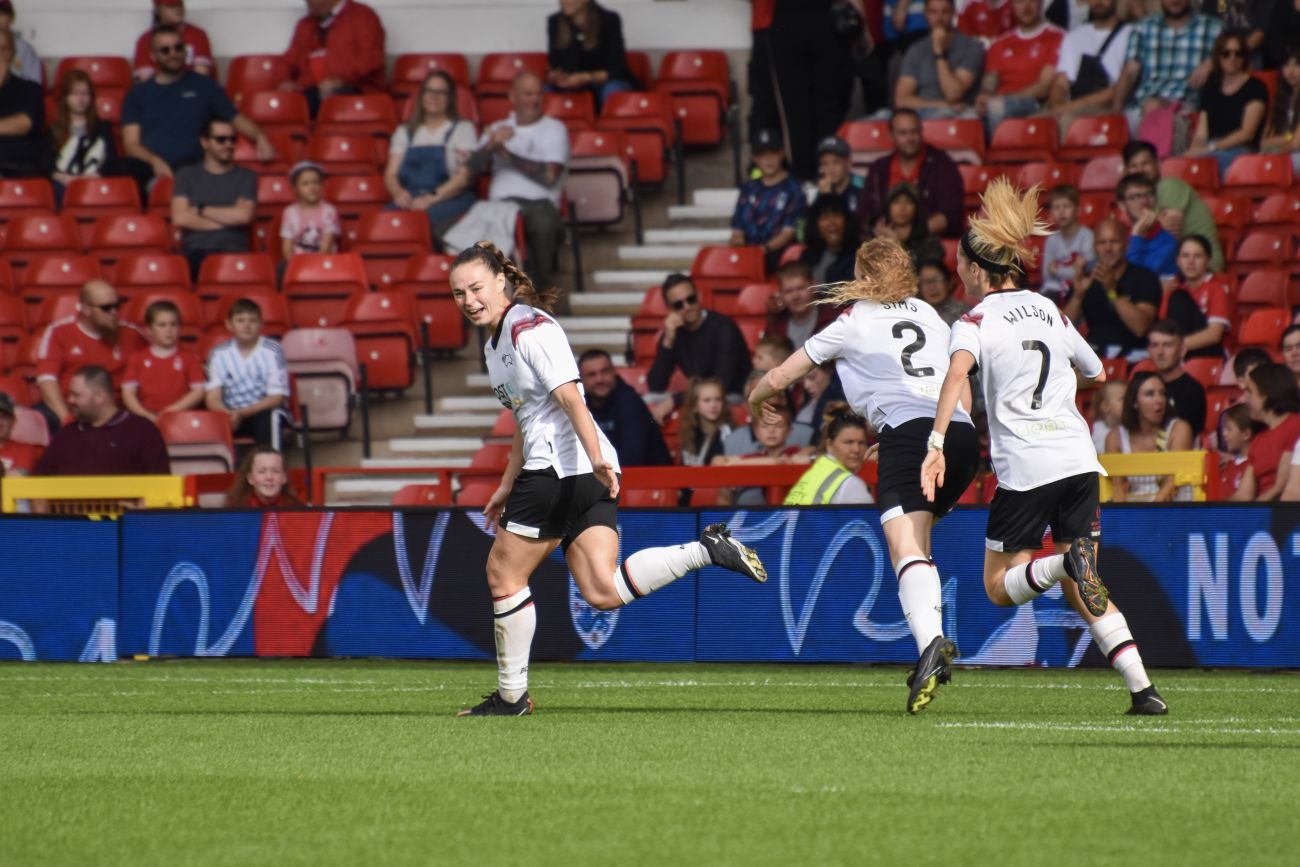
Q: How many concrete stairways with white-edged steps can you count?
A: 1